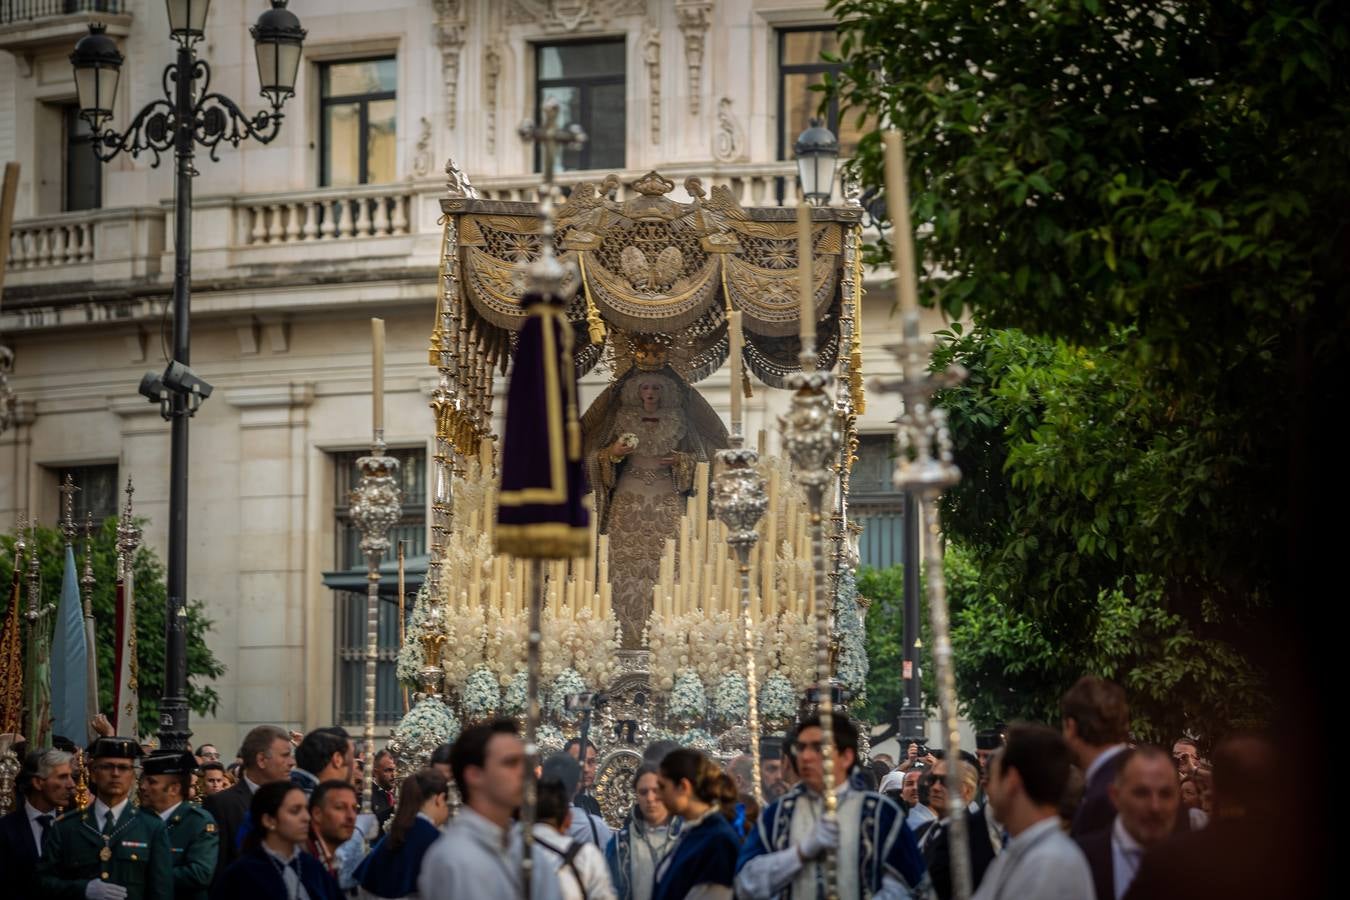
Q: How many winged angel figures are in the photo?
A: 2